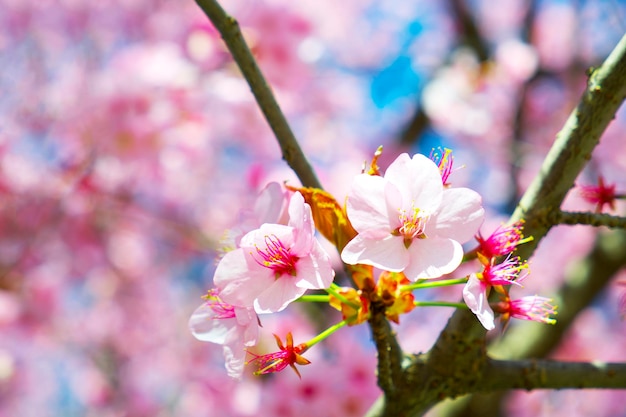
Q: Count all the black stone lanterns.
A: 0